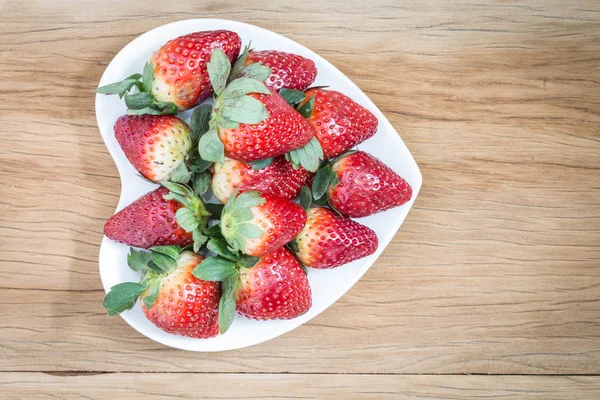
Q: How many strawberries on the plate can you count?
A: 12